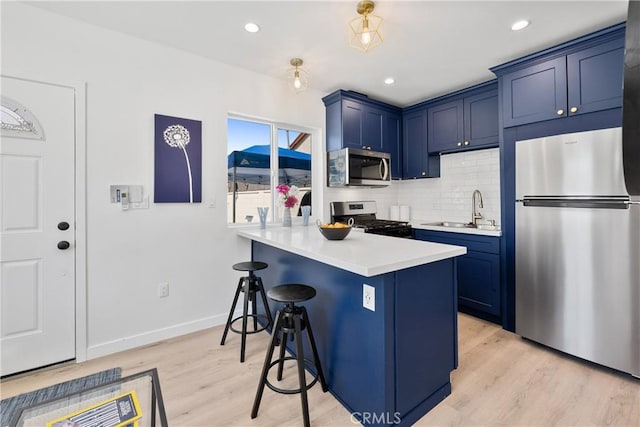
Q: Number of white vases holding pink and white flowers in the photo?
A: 1